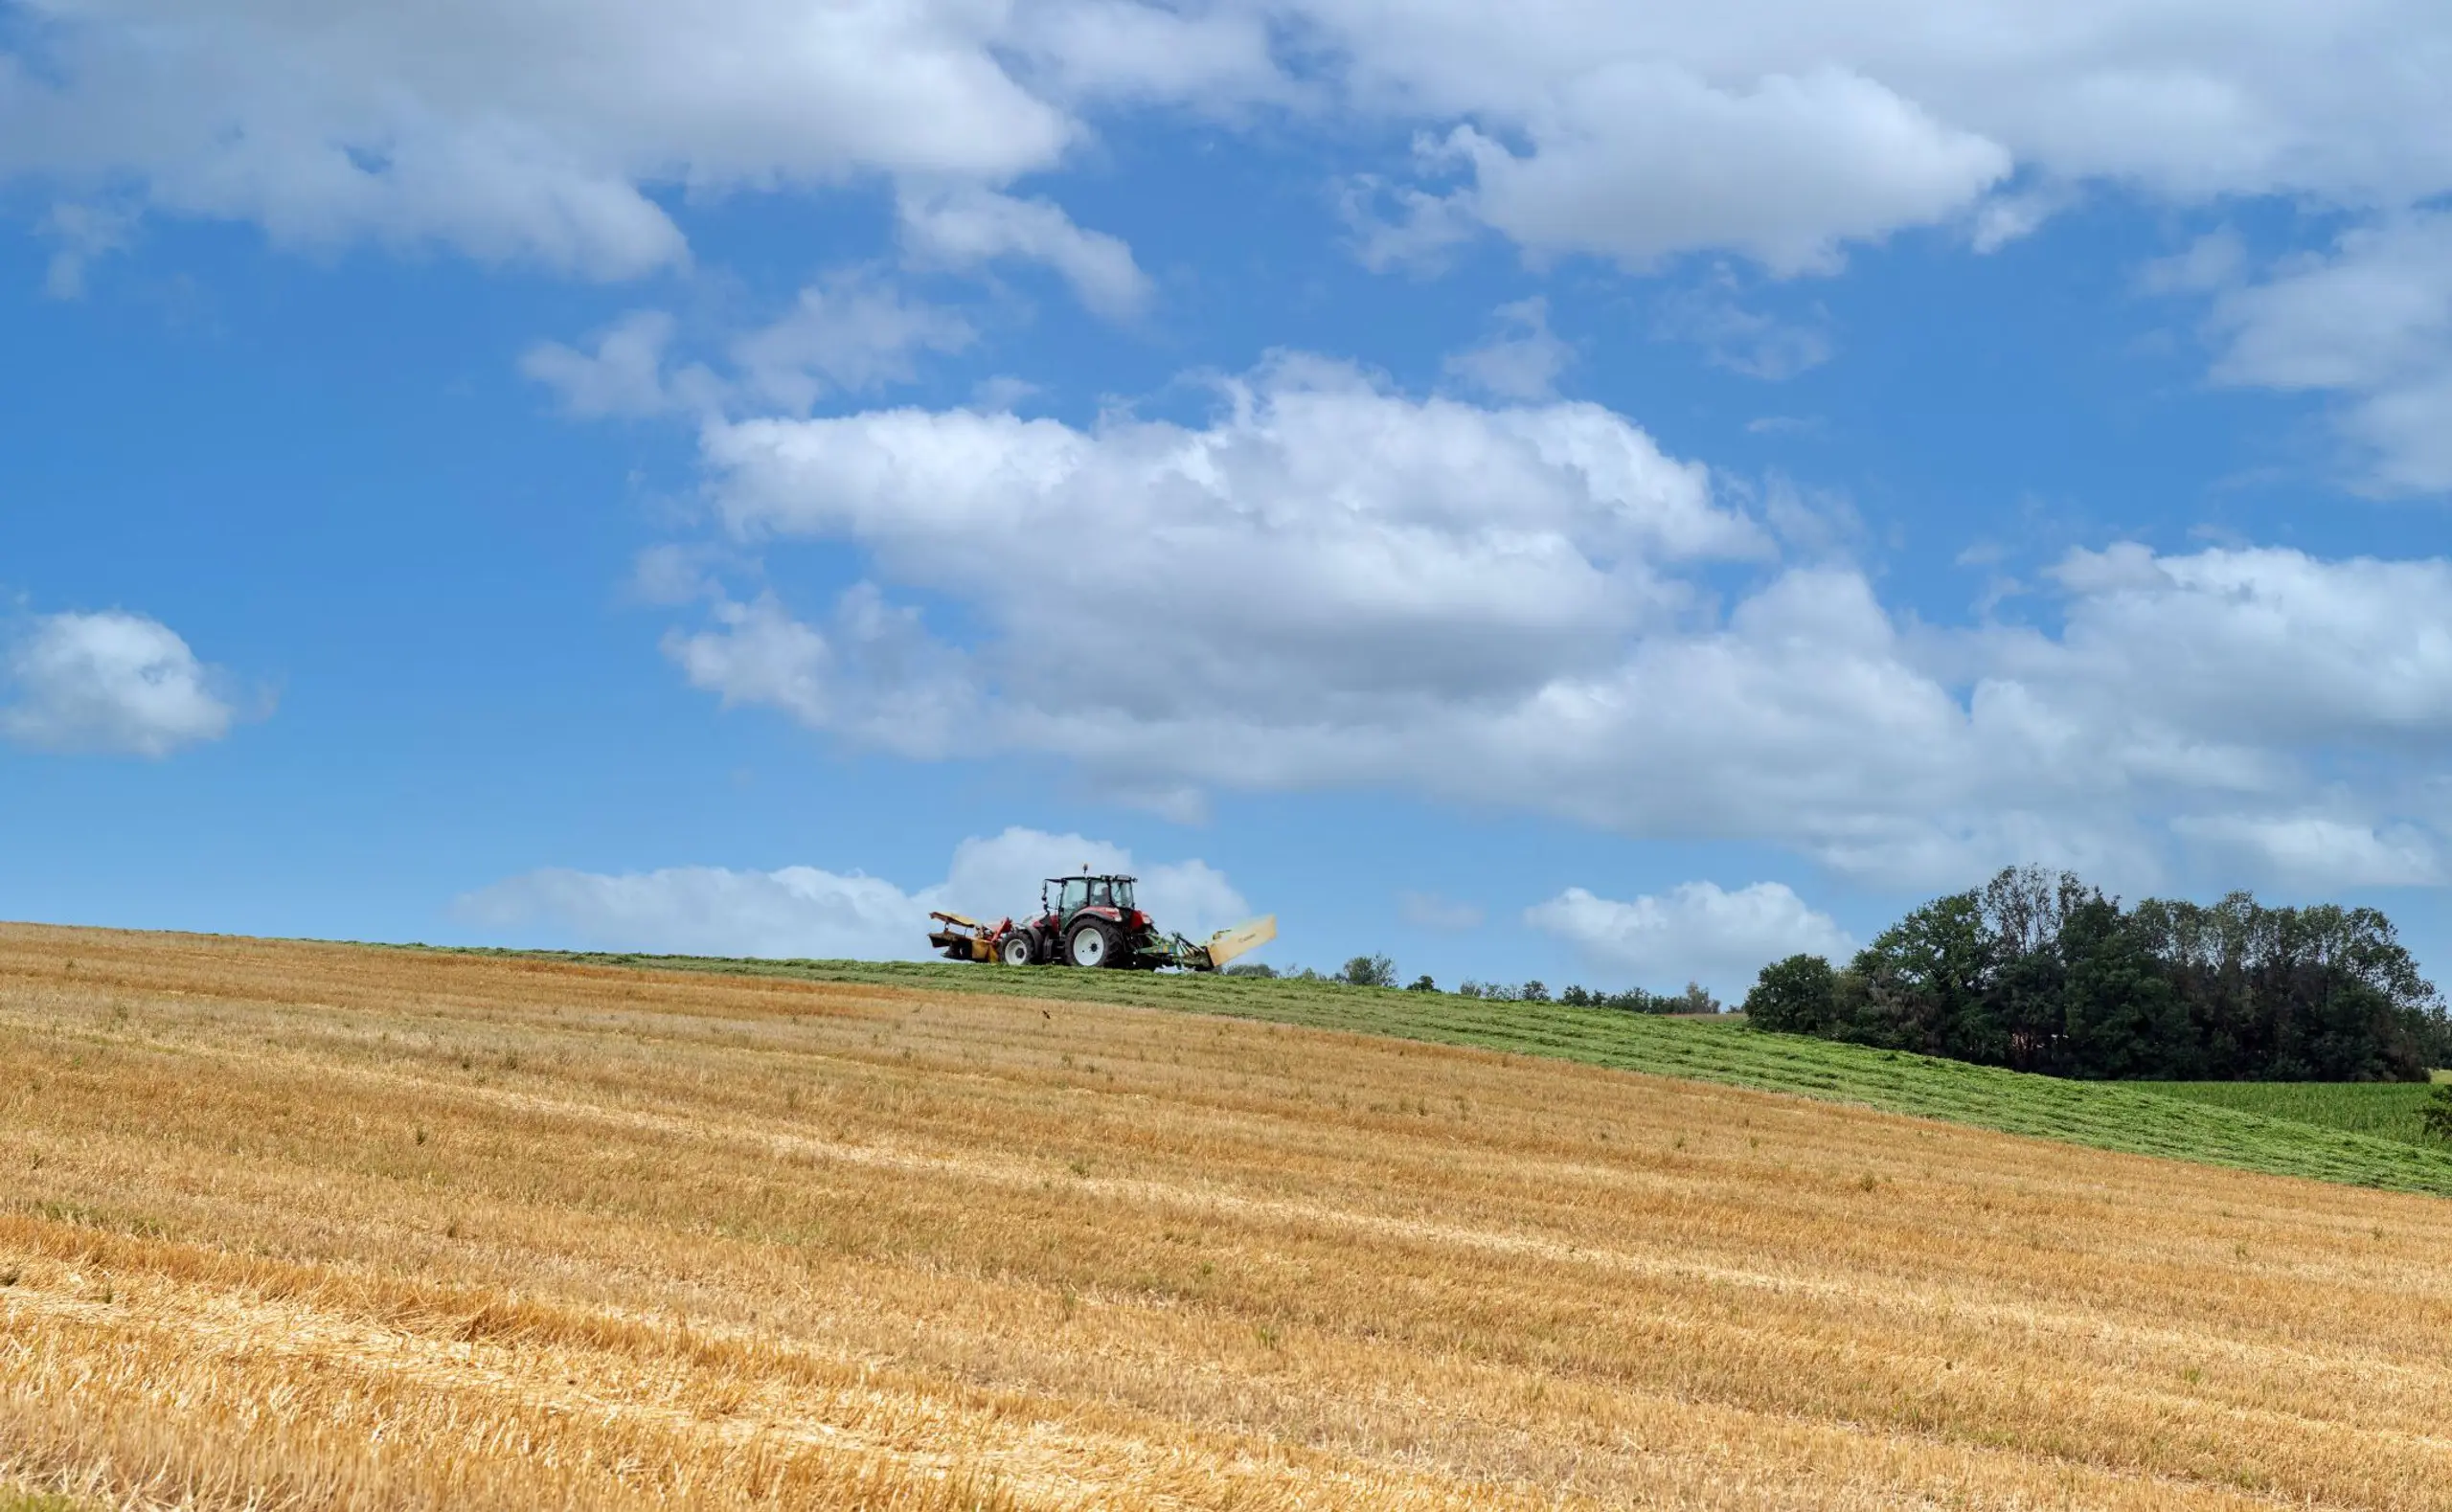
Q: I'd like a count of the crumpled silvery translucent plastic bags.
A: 0